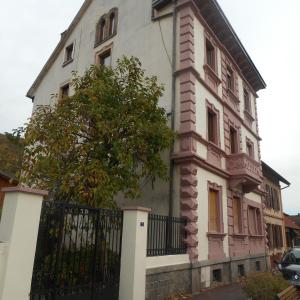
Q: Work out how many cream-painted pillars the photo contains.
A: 2